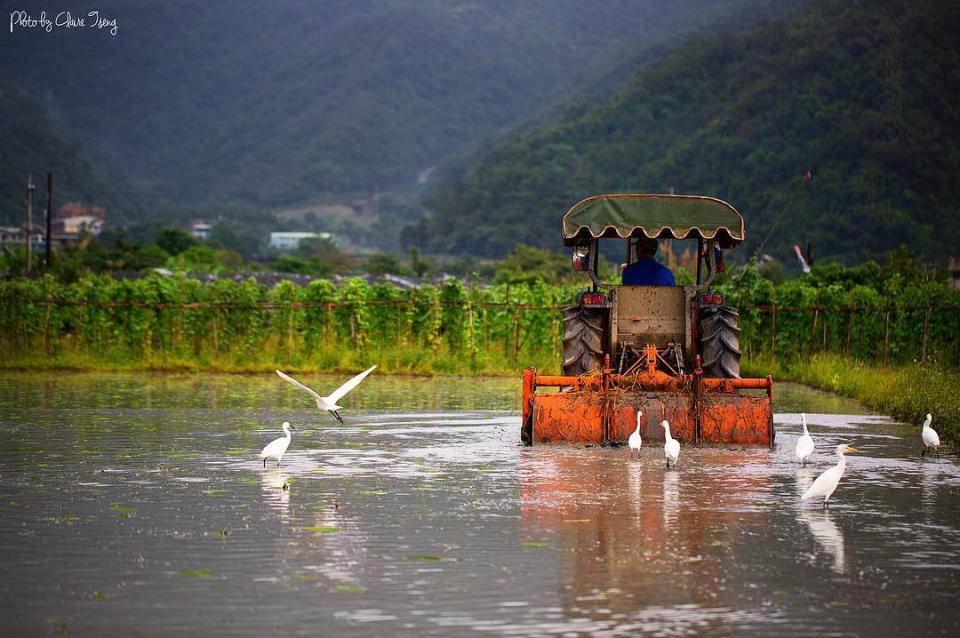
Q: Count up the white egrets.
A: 7